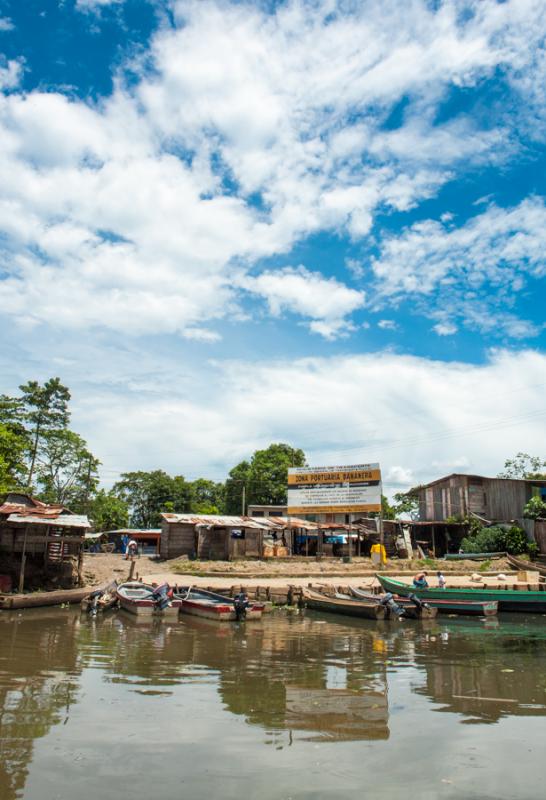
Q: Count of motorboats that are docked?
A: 5